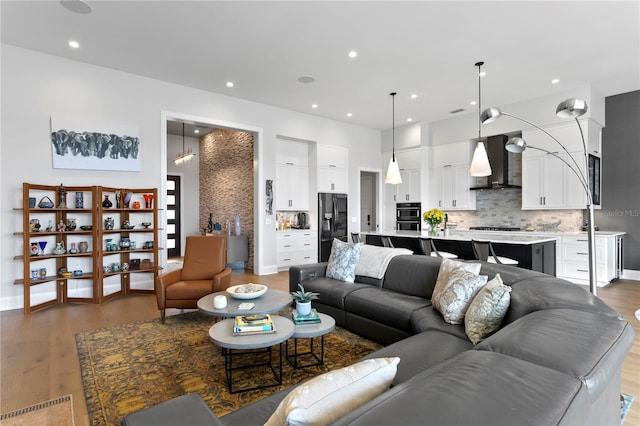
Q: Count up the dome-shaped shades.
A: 3